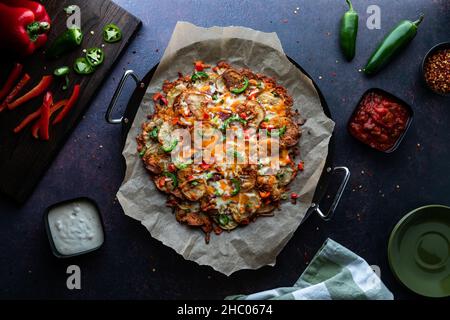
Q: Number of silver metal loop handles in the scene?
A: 2